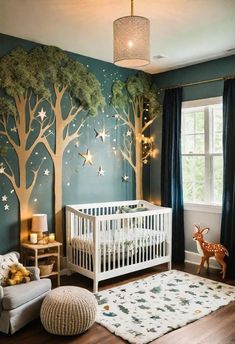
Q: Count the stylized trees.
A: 3